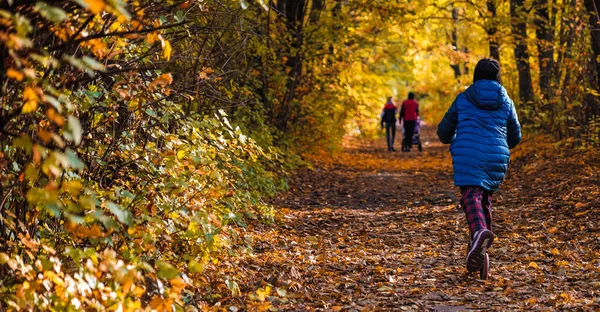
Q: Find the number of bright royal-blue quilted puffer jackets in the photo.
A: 1